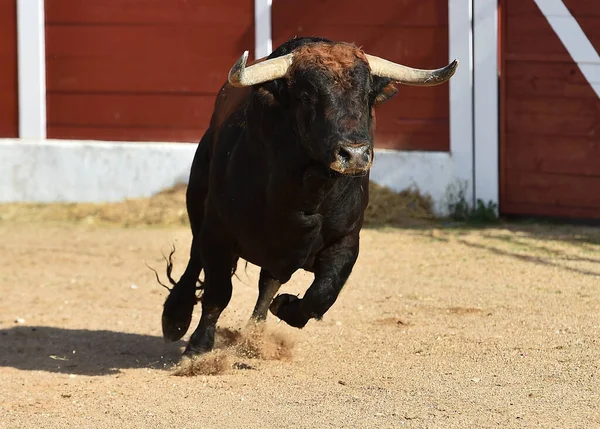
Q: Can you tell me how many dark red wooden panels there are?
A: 4